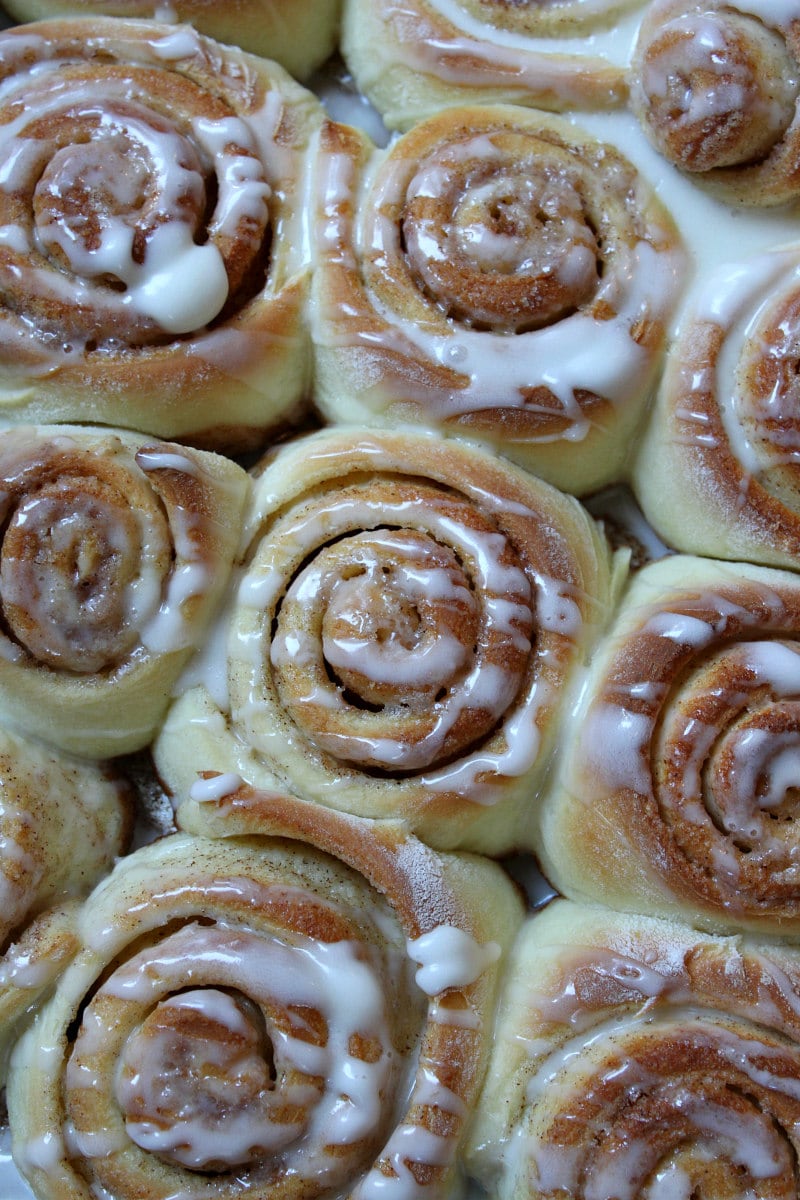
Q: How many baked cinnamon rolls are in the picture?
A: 12